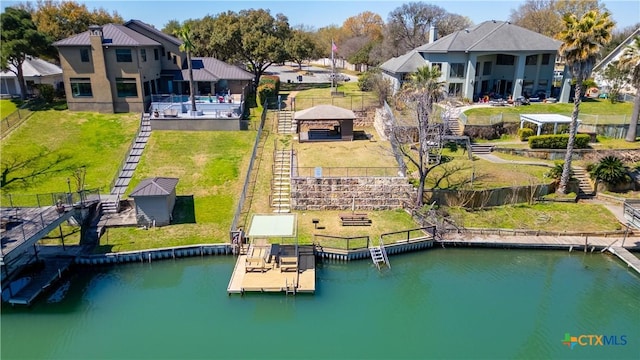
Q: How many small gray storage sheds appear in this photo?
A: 1